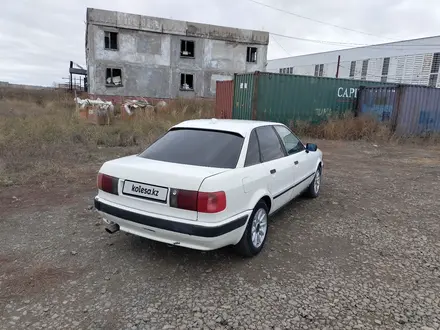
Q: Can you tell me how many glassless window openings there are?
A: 5